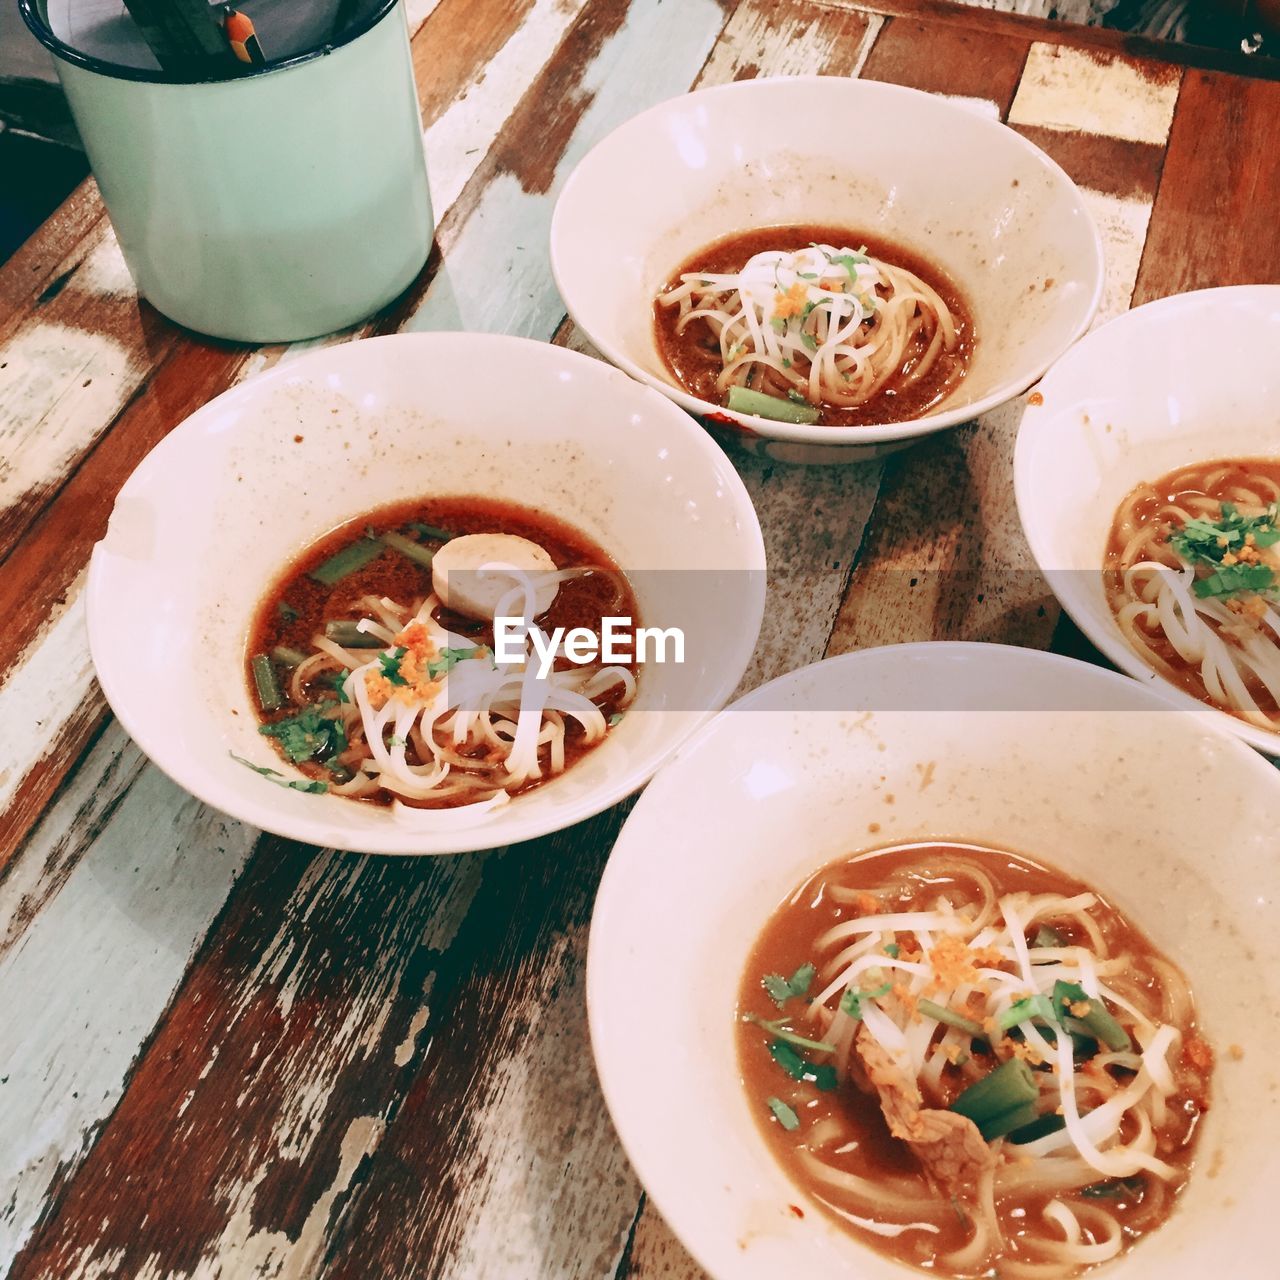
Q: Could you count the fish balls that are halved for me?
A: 1